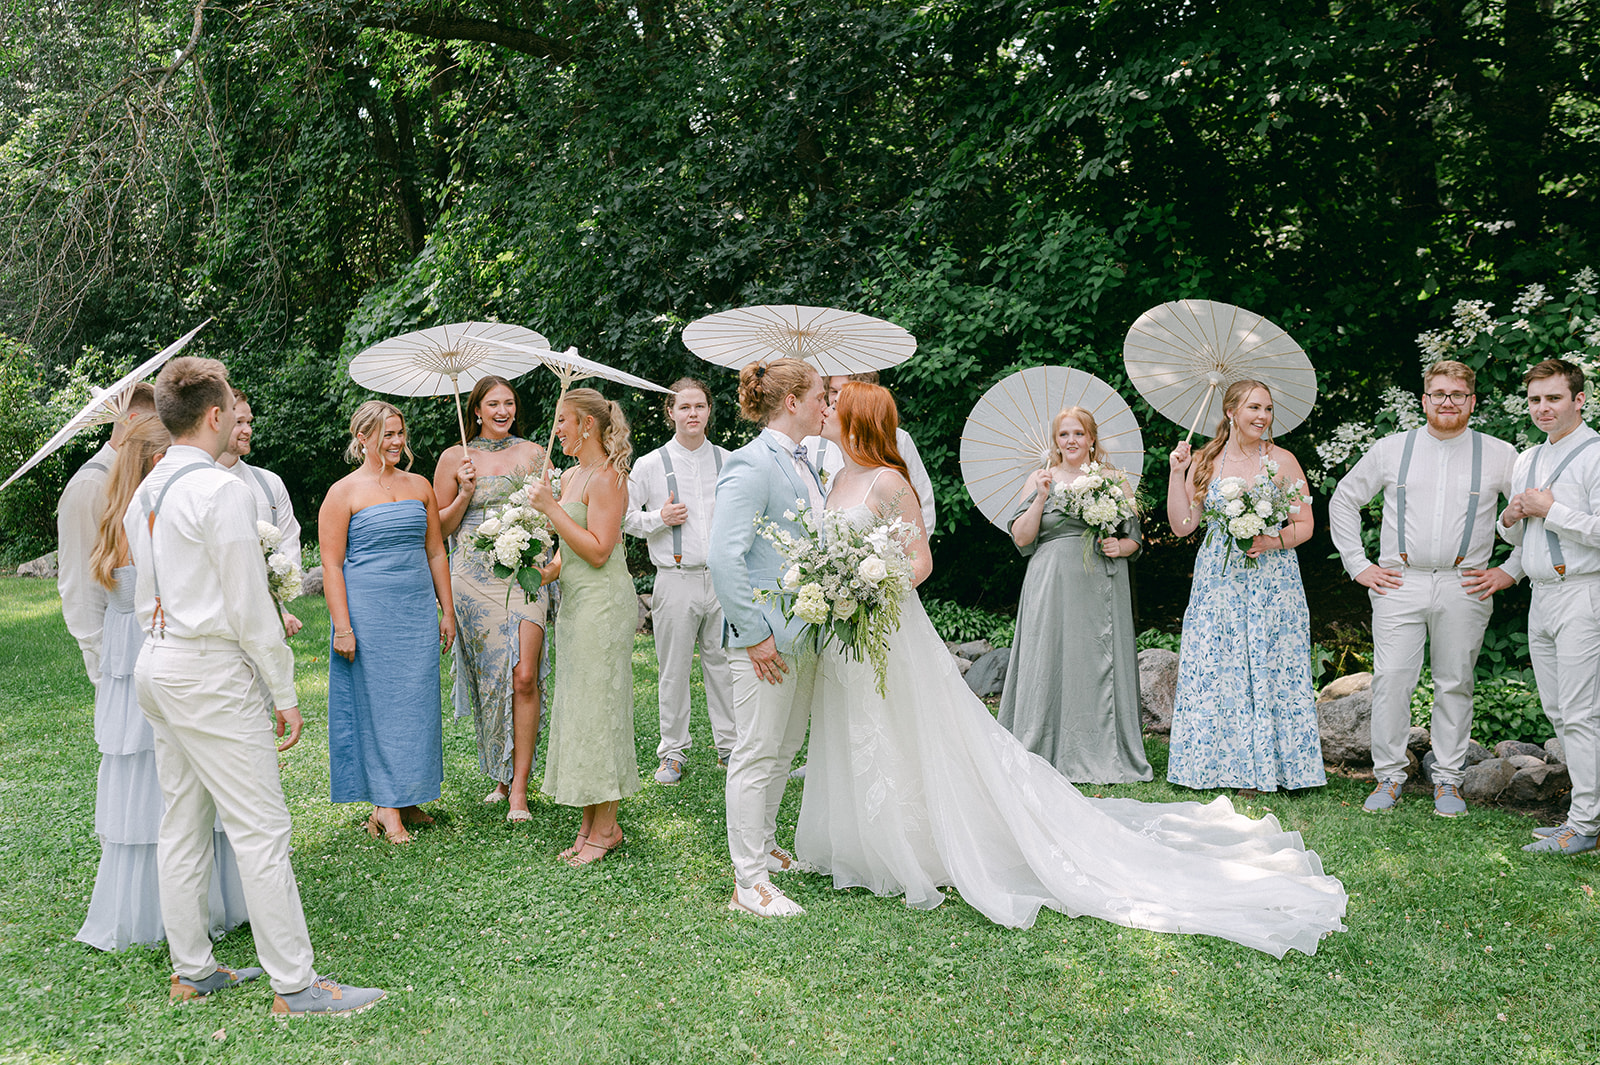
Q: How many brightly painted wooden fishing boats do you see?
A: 0